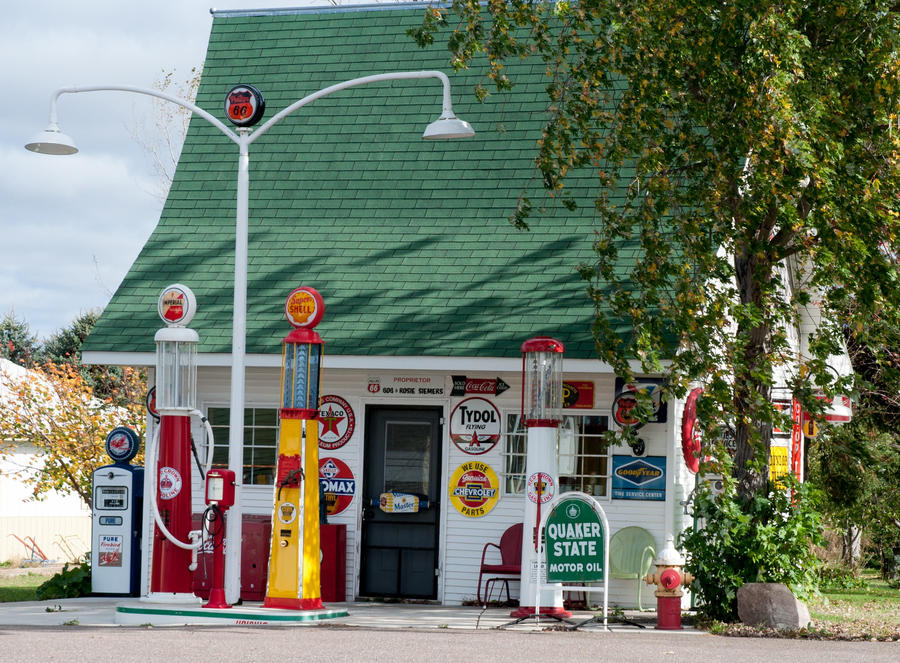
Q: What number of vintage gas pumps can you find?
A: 4